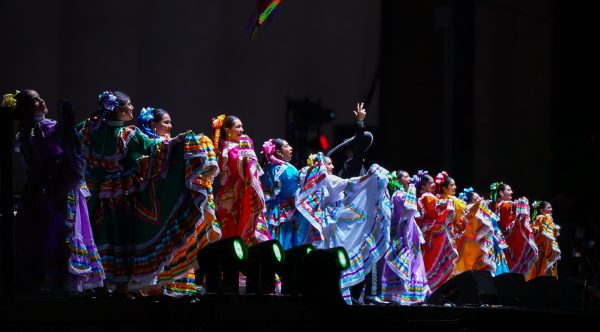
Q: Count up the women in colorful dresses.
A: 12